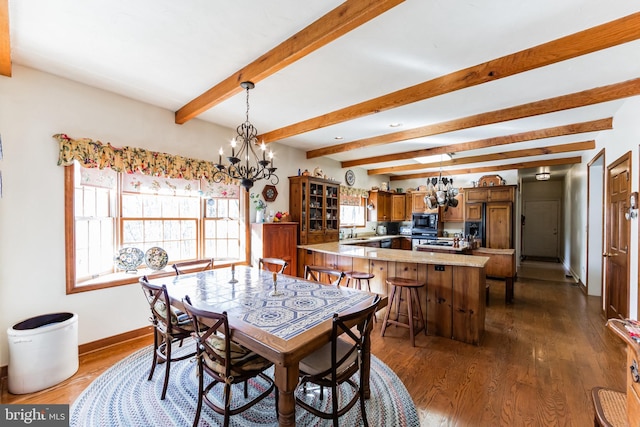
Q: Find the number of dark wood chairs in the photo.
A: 6